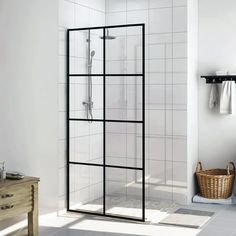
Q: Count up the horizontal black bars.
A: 5